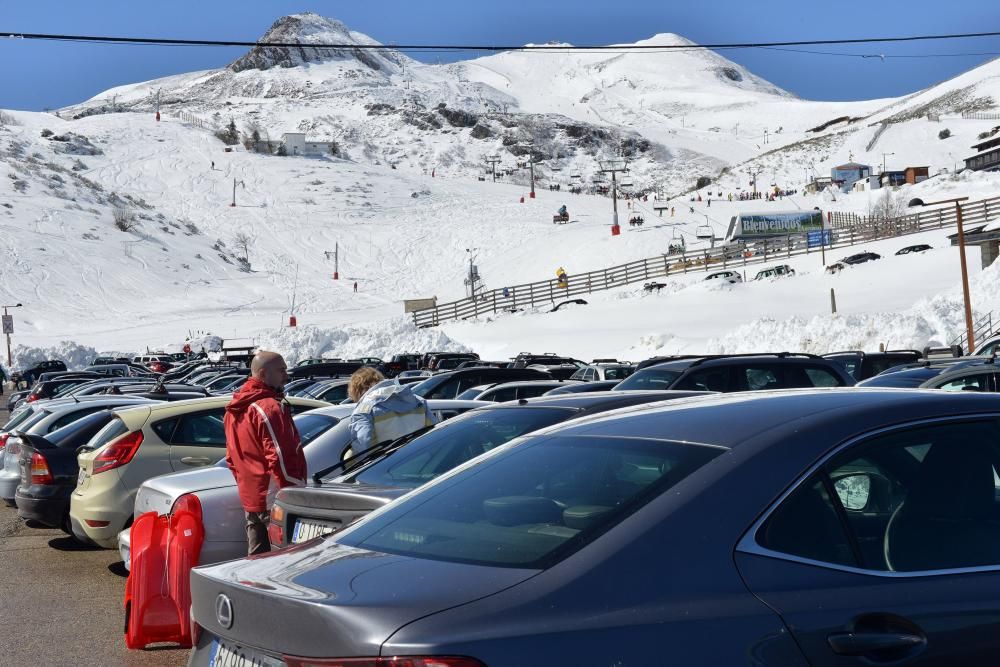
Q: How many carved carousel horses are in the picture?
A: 0